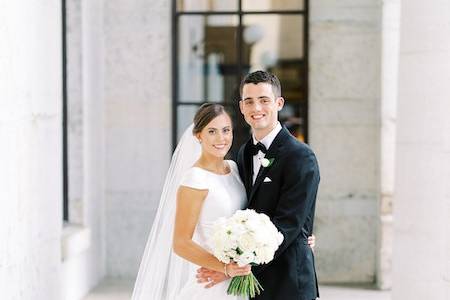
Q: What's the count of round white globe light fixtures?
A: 2